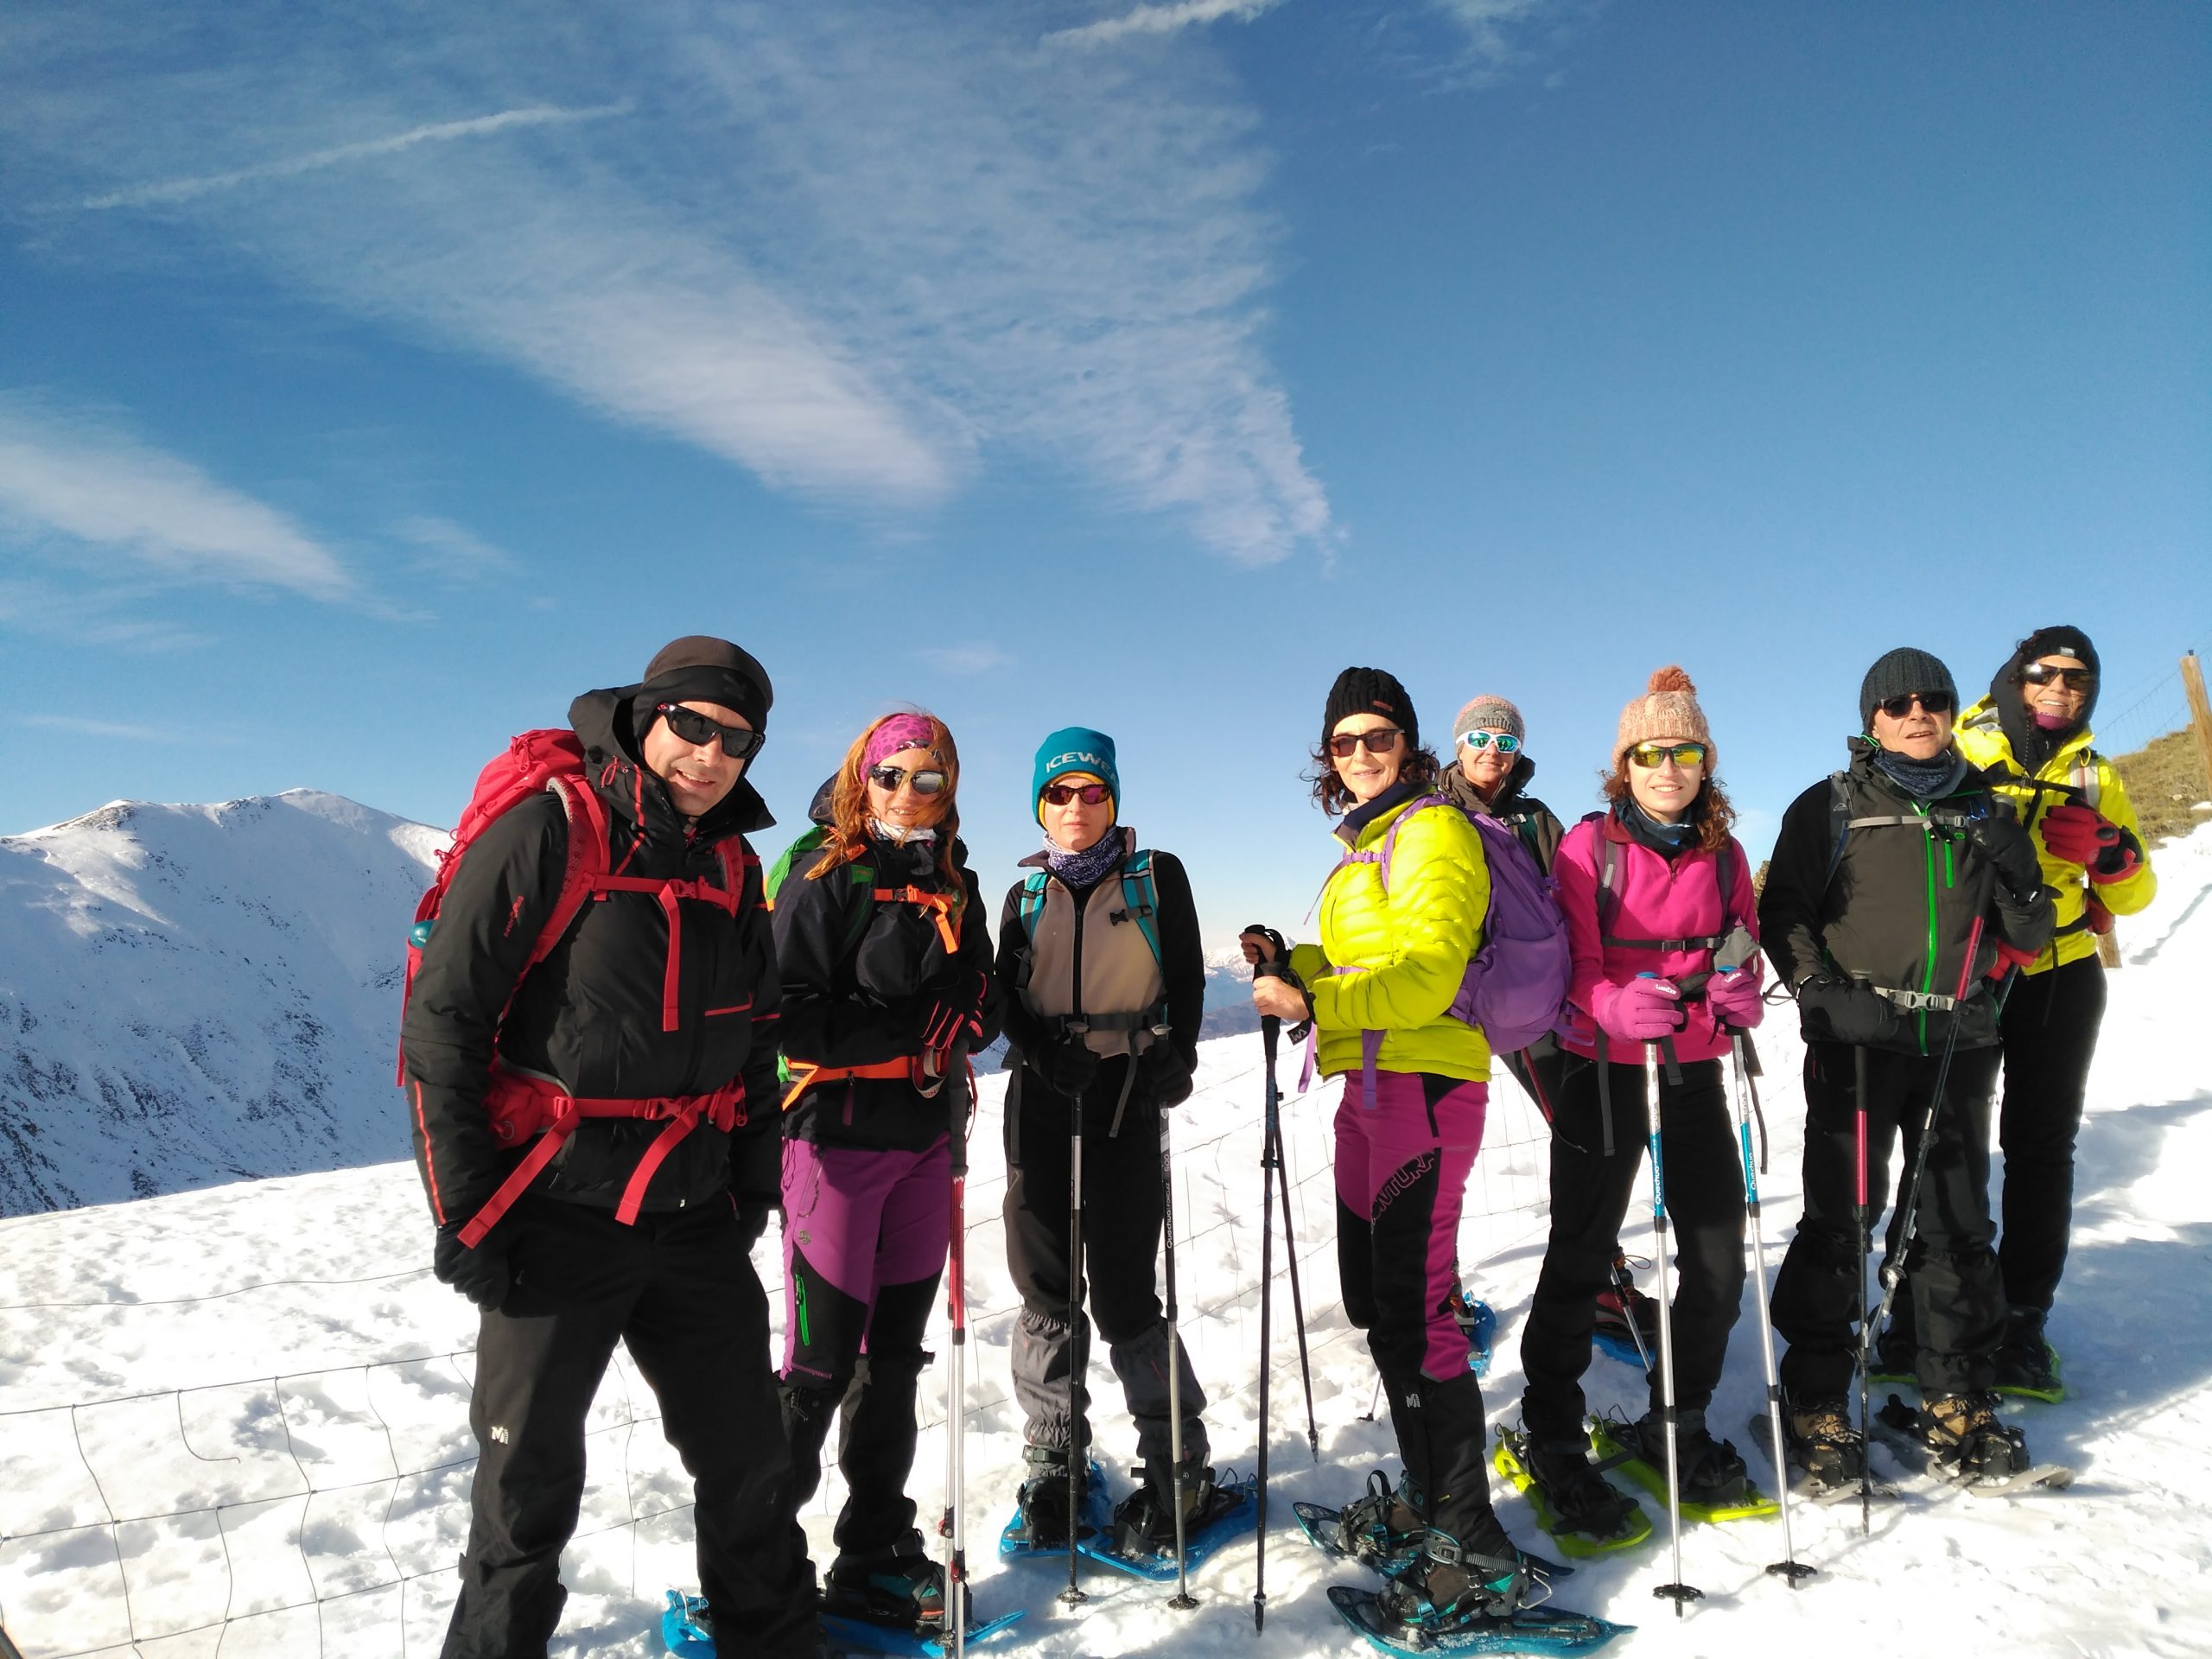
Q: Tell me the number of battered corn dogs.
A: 0